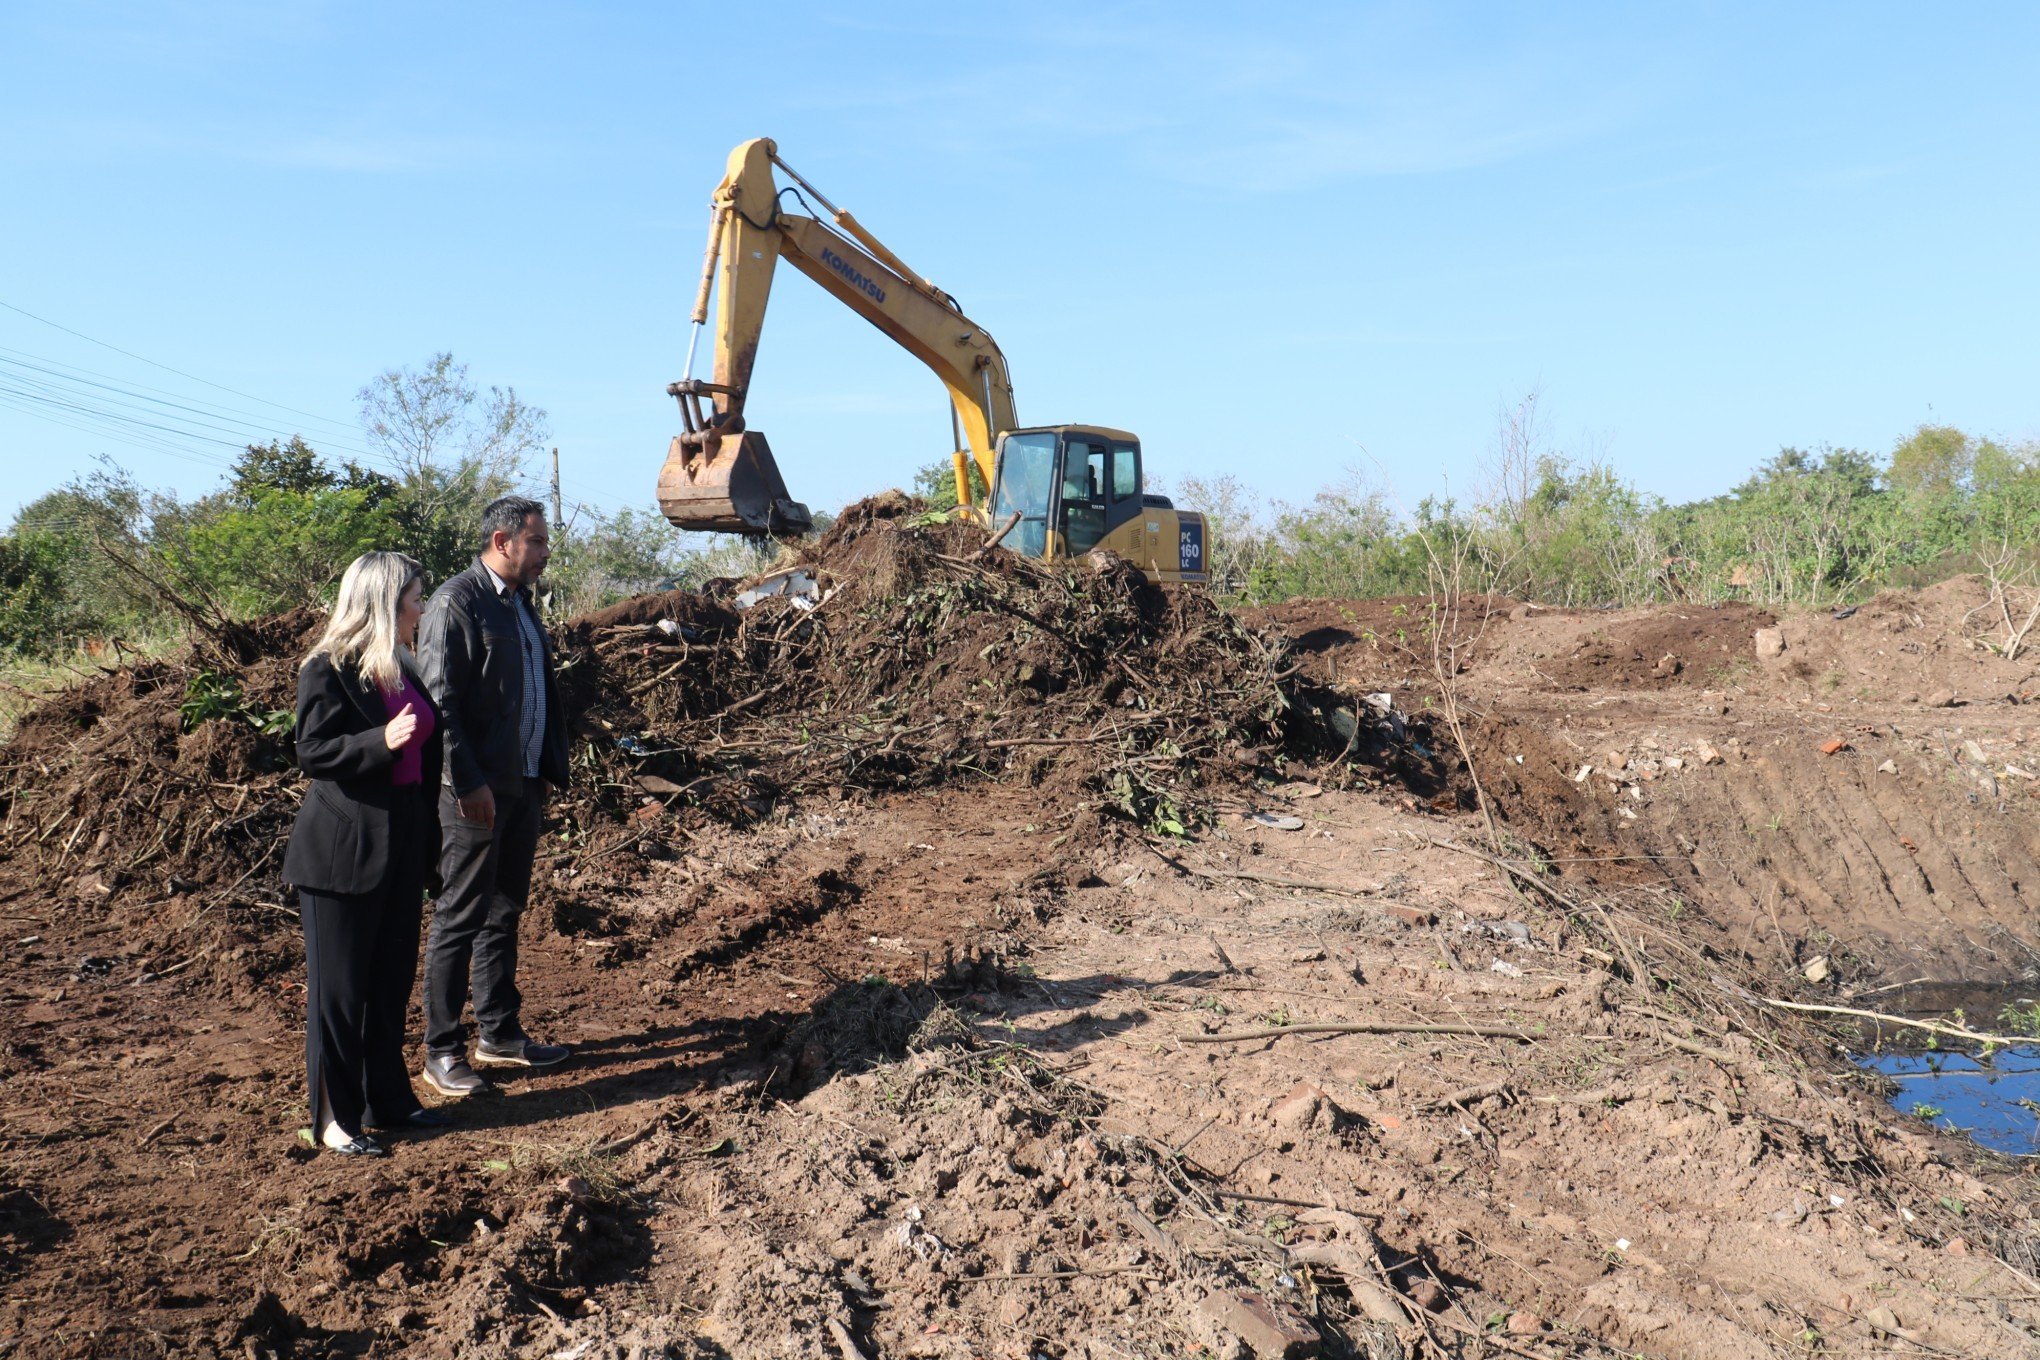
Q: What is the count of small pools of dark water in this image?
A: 1